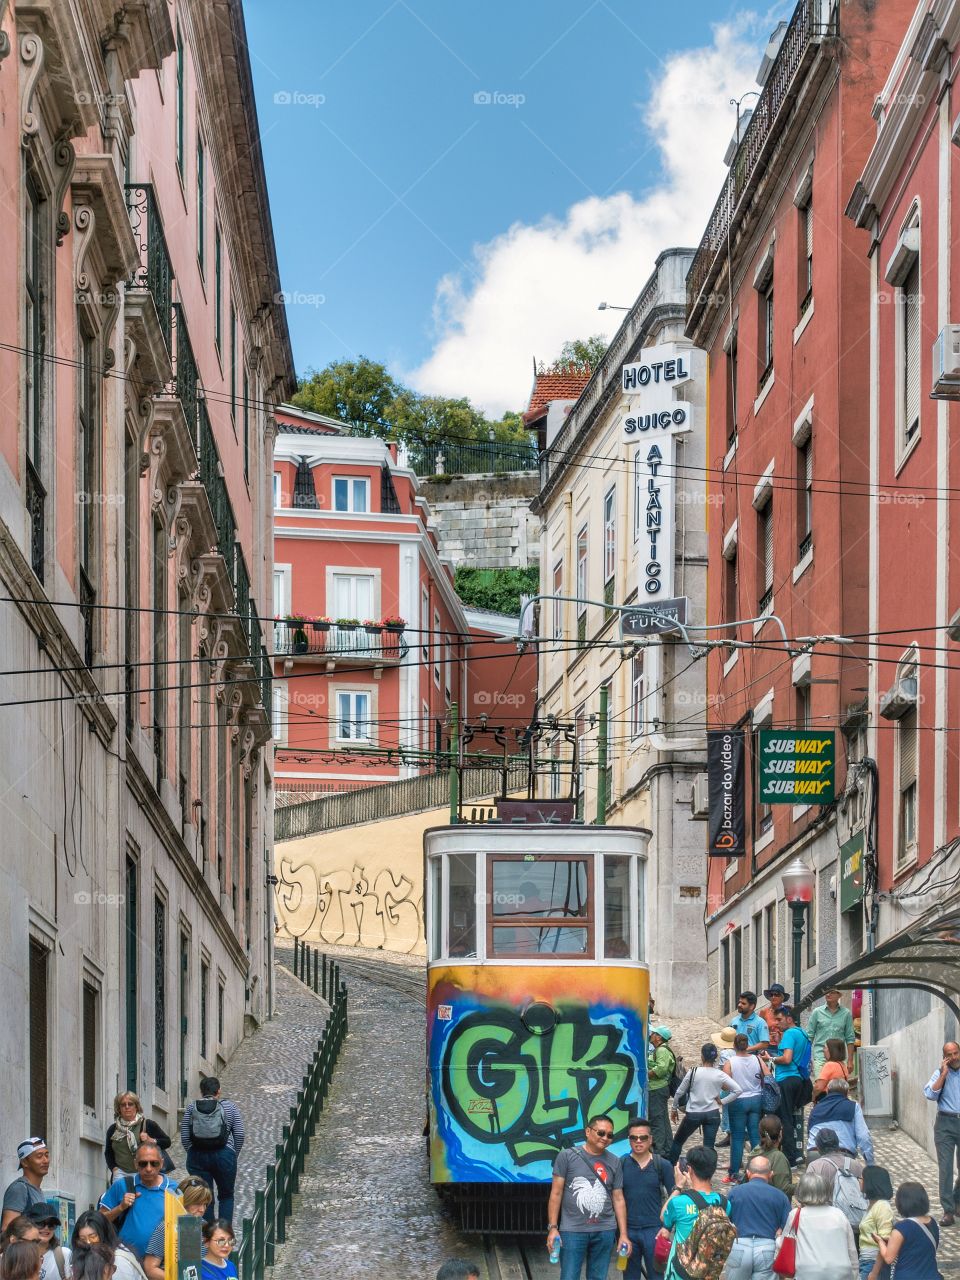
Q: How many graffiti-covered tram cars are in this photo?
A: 1